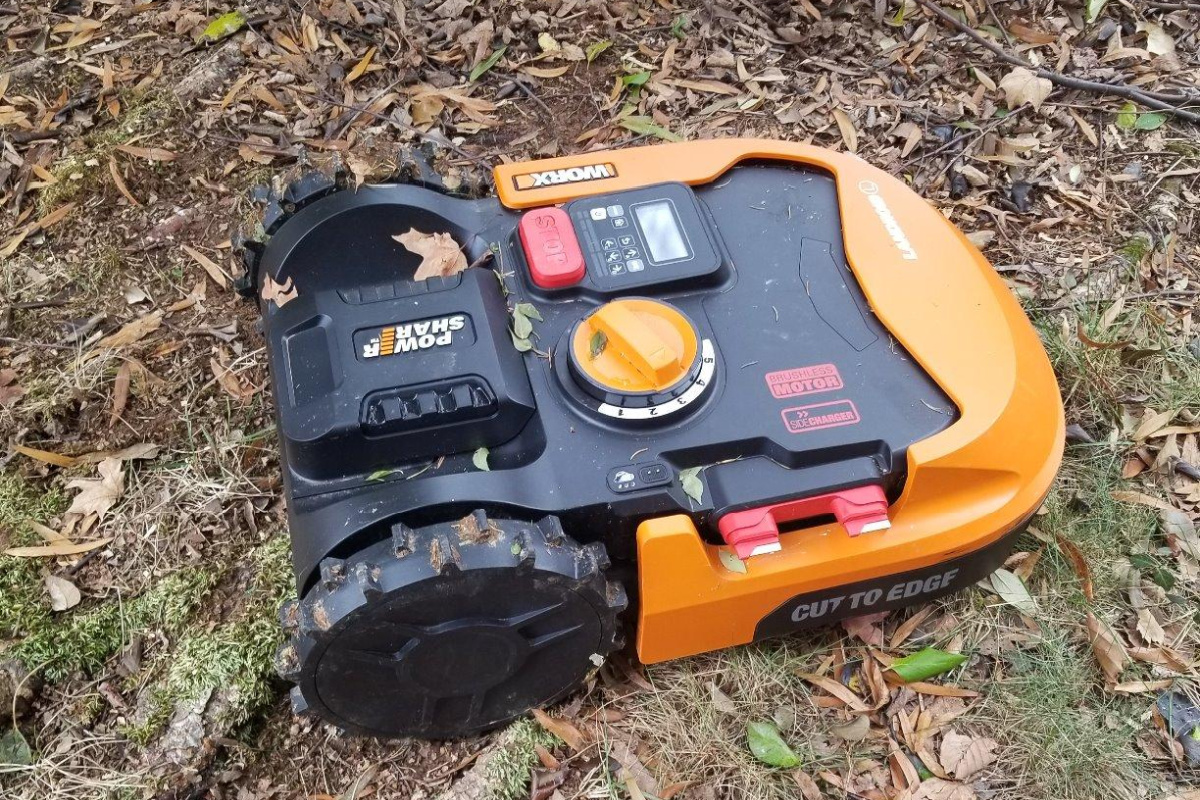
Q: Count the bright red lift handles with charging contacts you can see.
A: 2